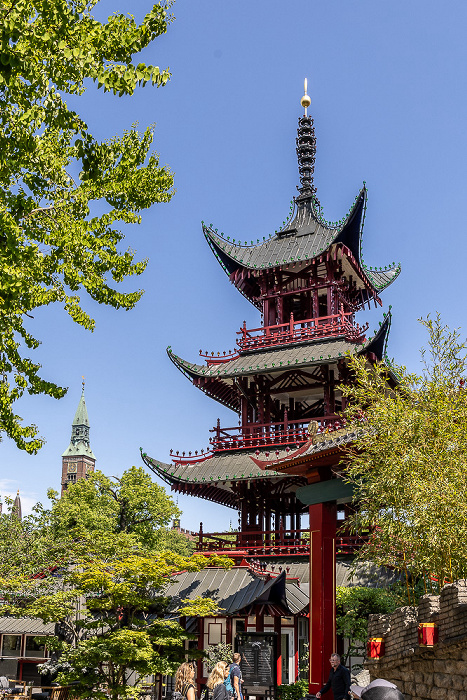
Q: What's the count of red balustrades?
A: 3